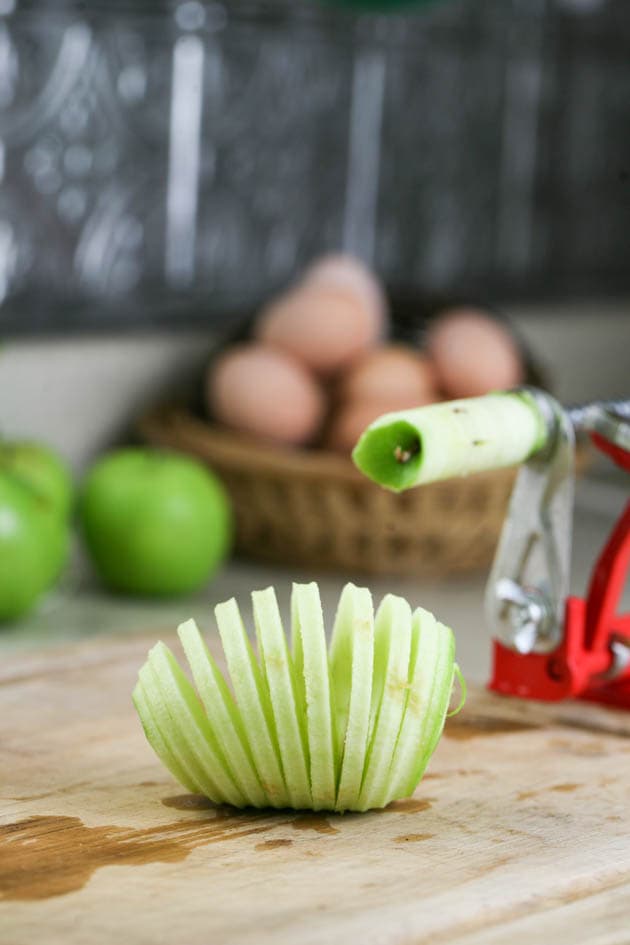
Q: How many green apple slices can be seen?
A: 11